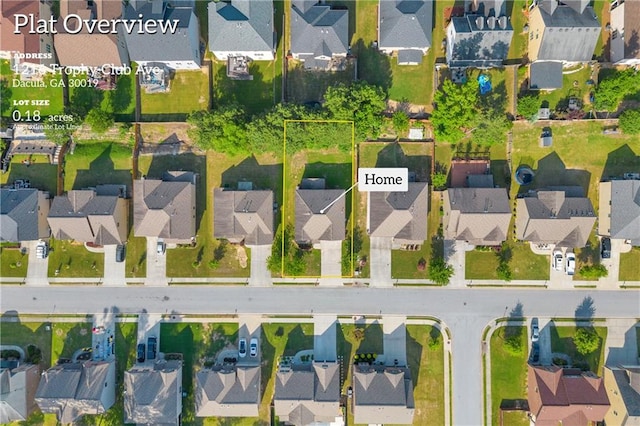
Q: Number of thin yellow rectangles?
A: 1